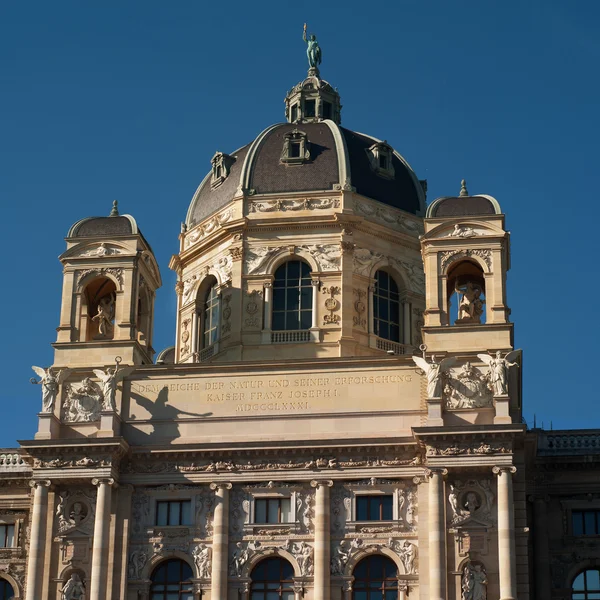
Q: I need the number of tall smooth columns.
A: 6